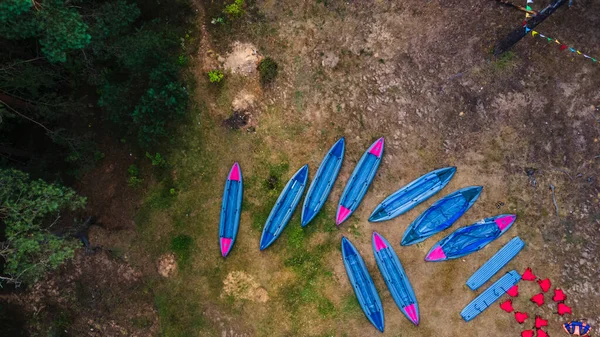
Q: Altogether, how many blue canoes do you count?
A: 9